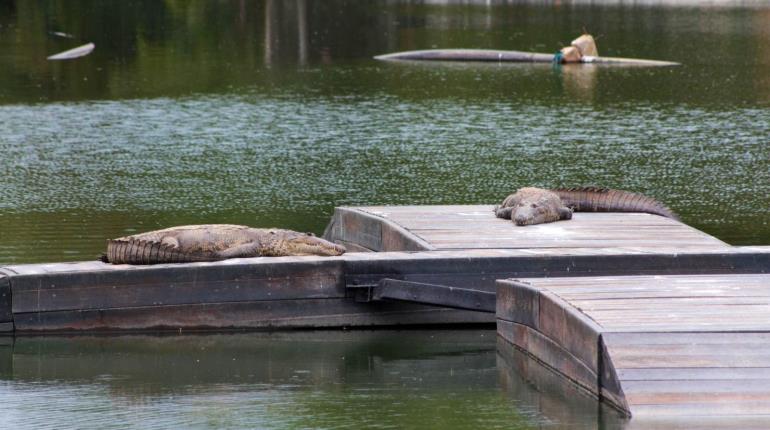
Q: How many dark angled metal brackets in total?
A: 1